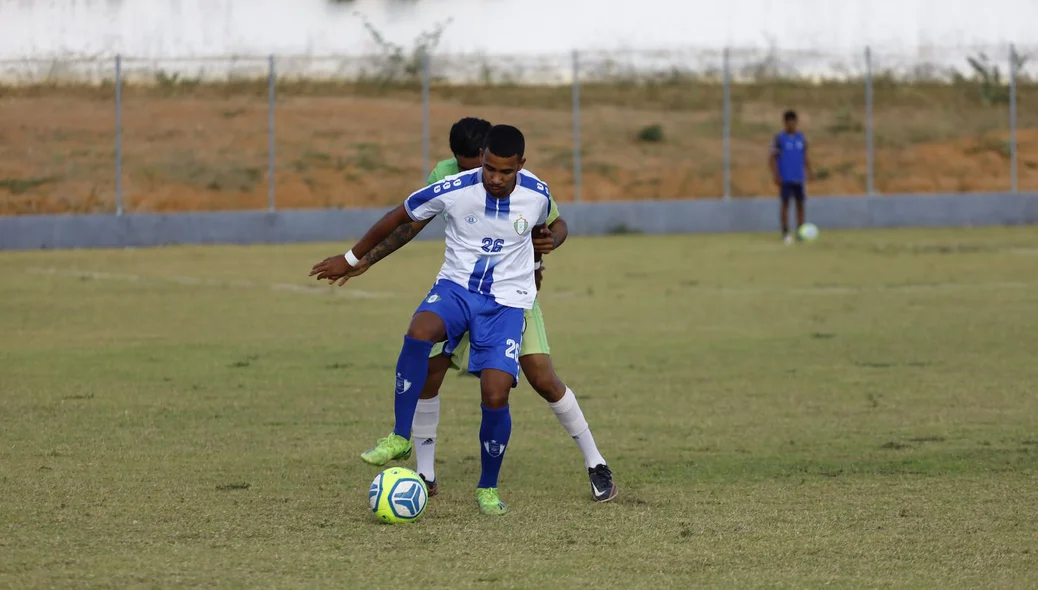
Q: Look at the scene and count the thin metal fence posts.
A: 7